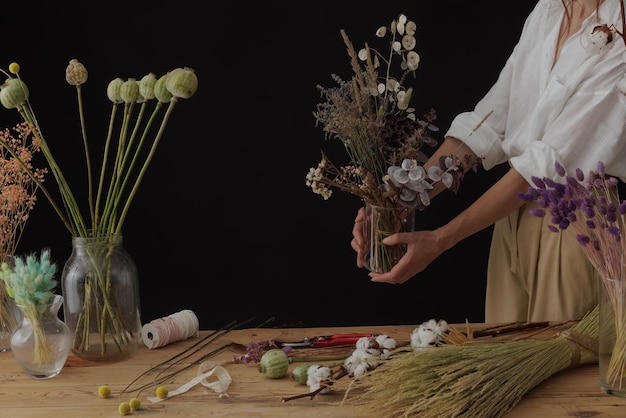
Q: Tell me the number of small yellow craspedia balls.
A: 5